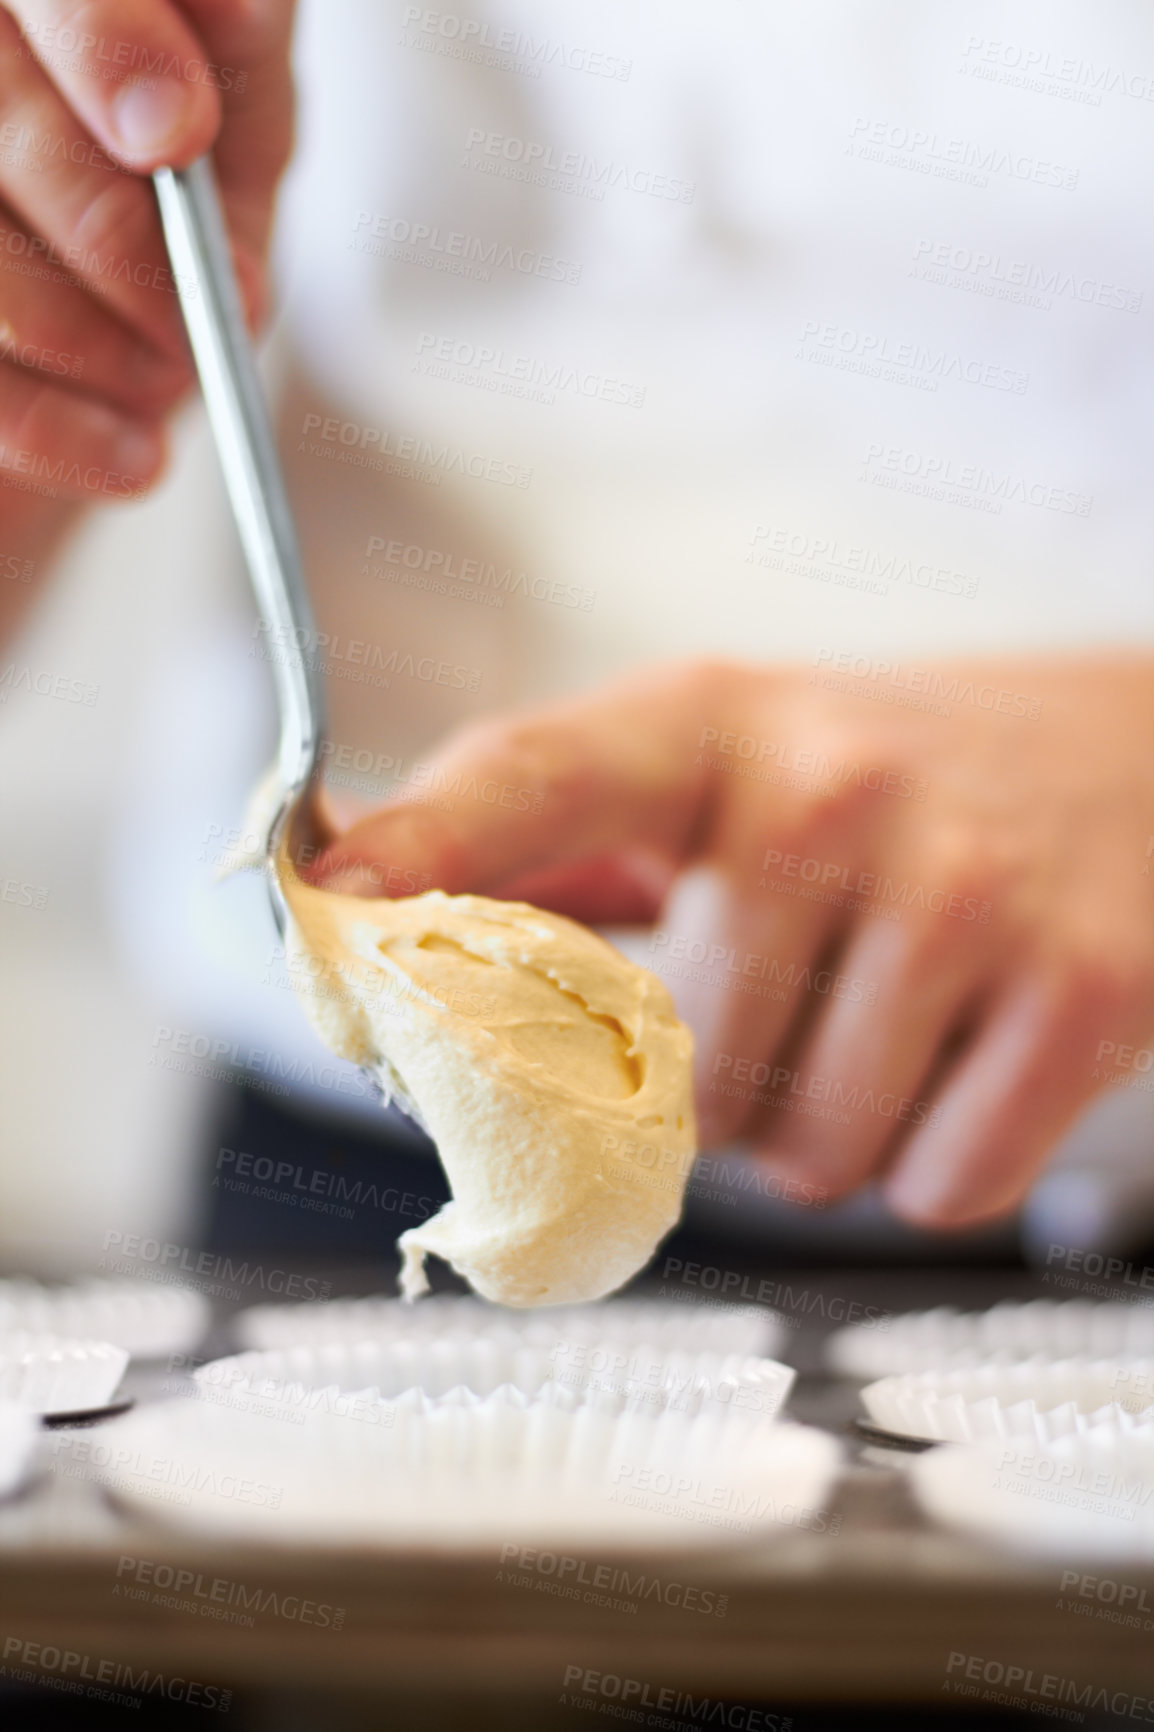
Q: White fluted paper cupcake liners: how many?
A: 9